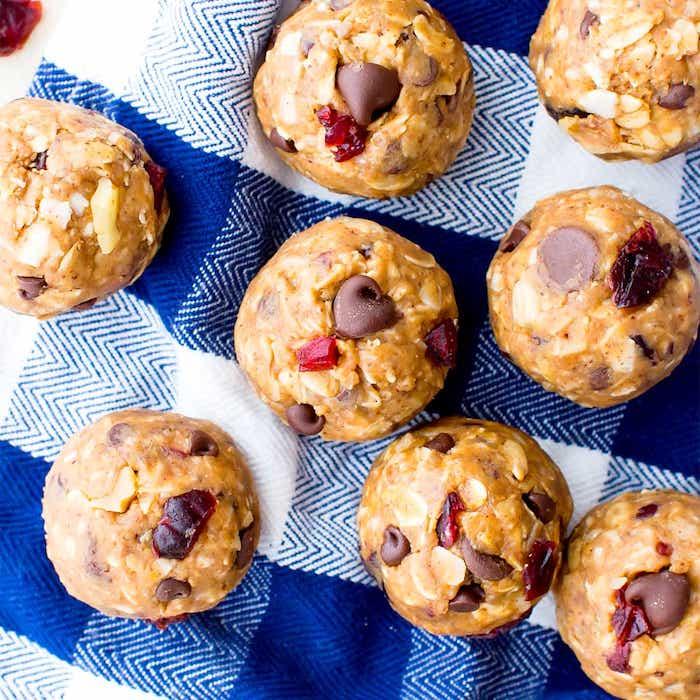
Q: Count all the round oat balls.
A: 8